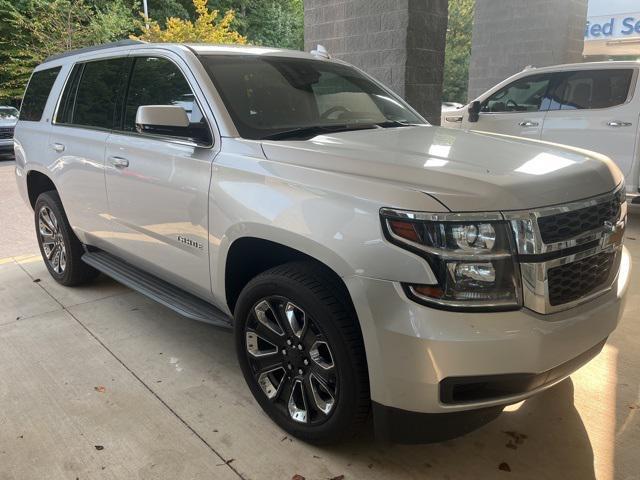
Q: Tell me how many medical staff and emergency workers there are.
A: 0